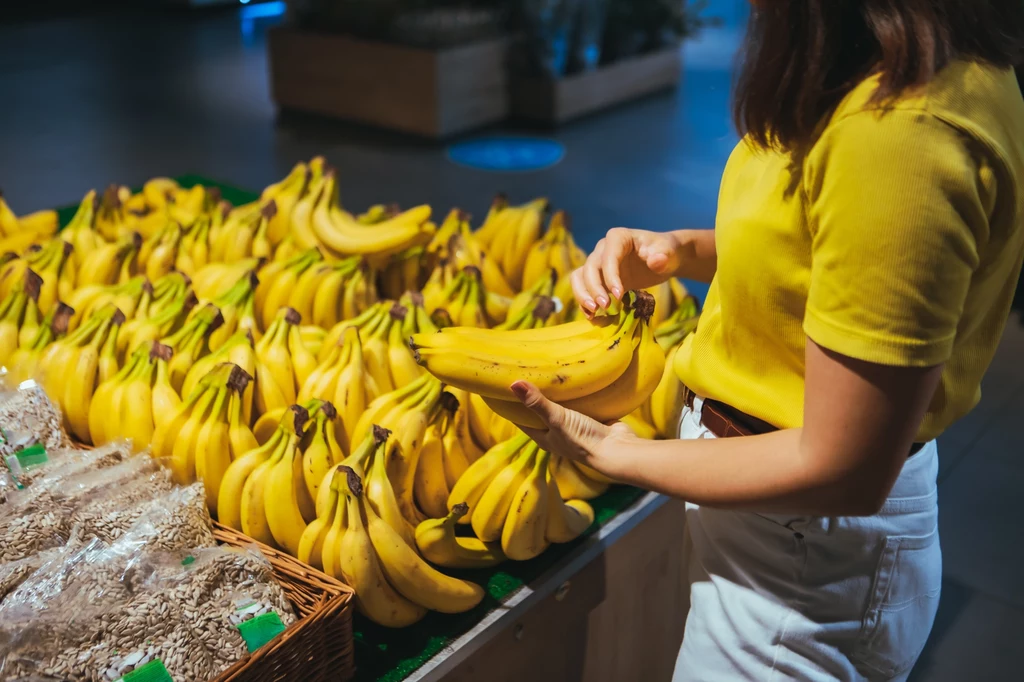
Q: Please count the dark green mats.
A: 1